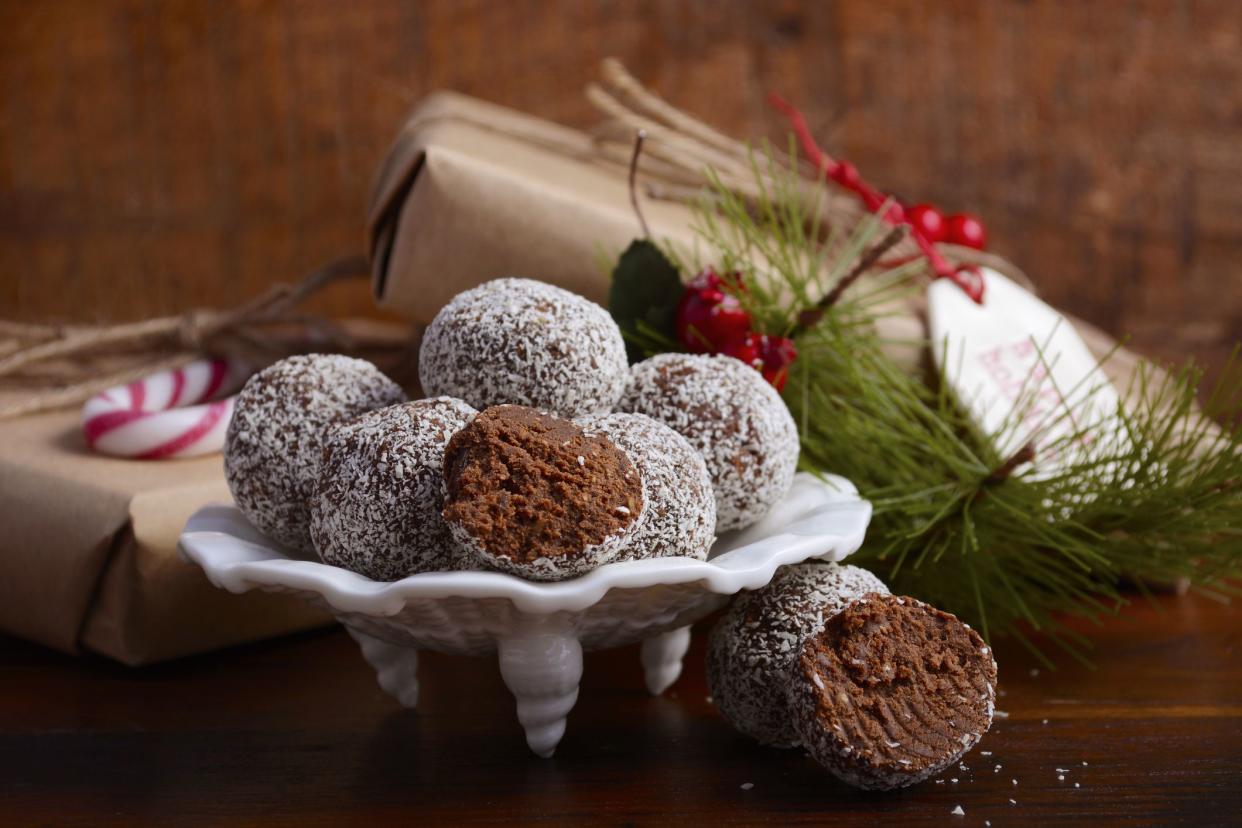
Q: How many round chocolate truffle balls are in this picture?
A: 8